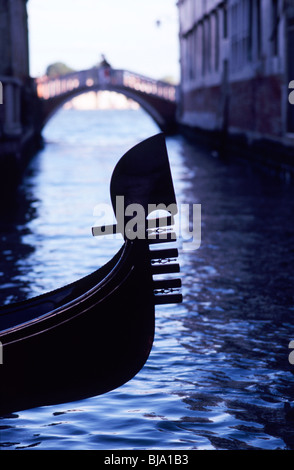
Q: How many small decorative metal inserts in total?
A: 3